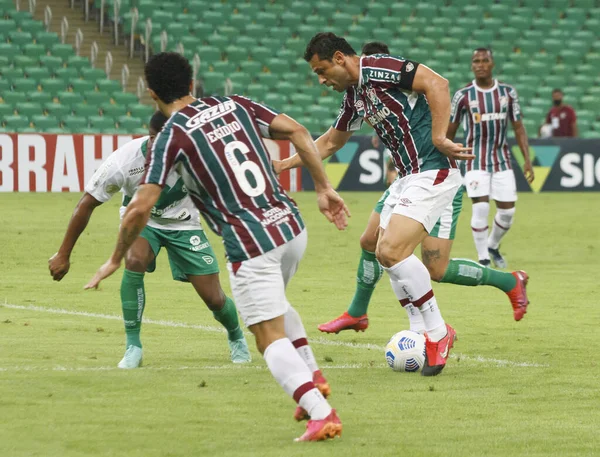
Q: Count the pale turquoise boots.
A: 2